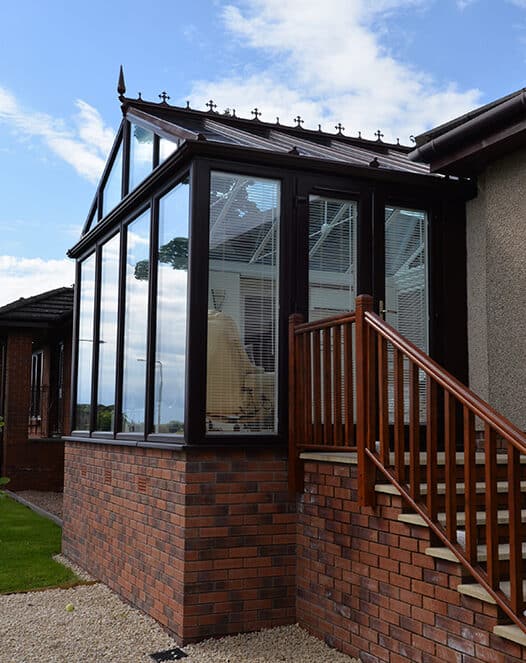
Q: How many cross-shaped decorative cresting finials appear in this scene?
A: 6